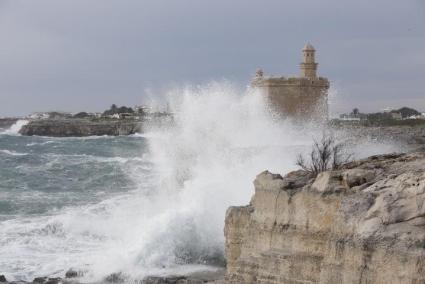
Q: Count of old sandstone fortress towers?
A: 1